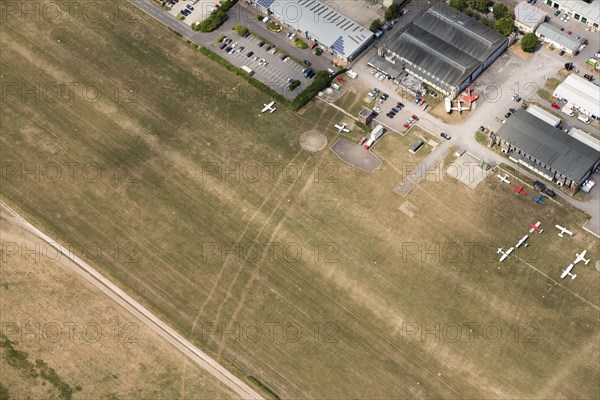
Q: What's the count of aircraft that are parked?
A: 13